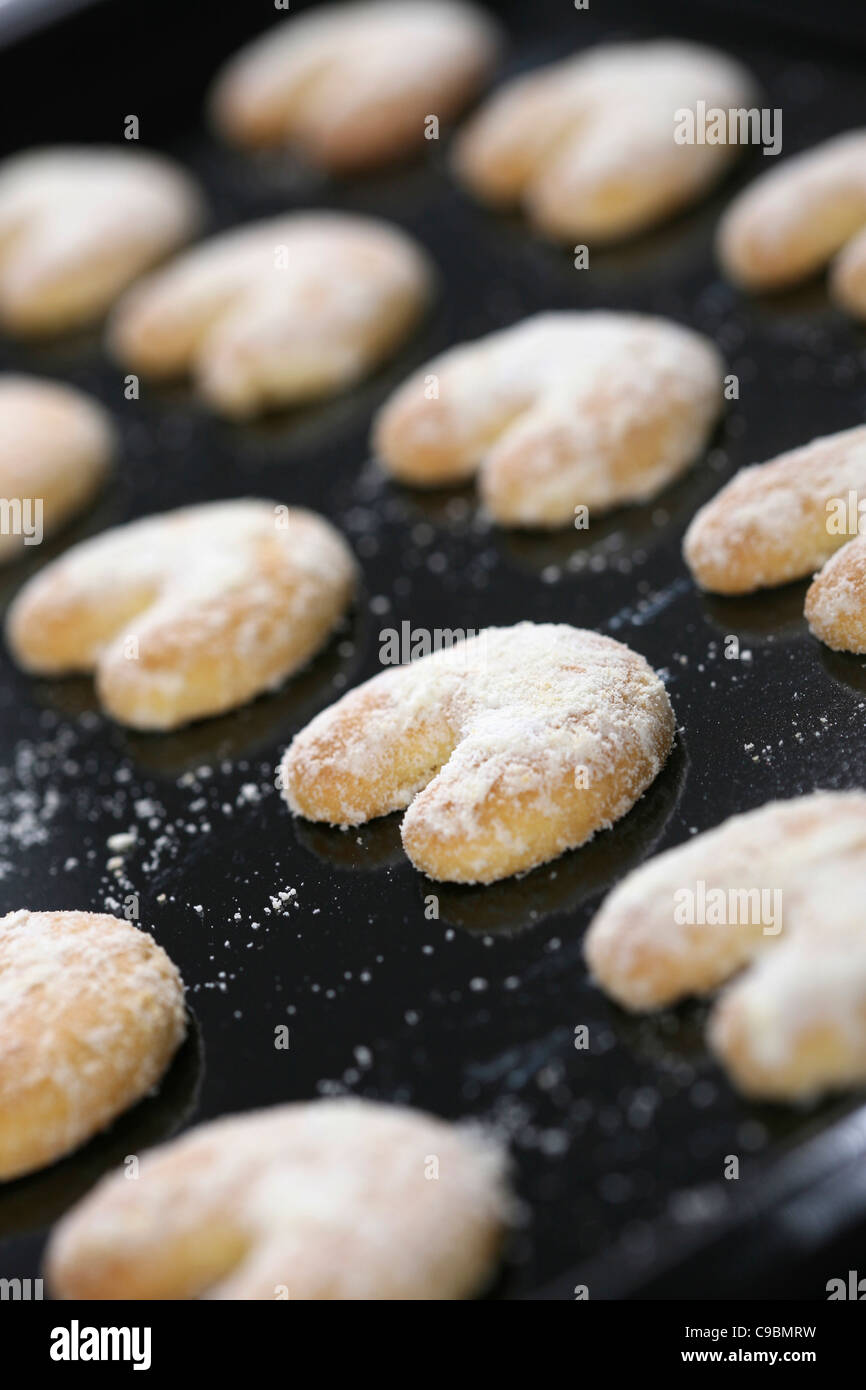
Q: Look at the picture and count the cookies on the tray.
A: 13